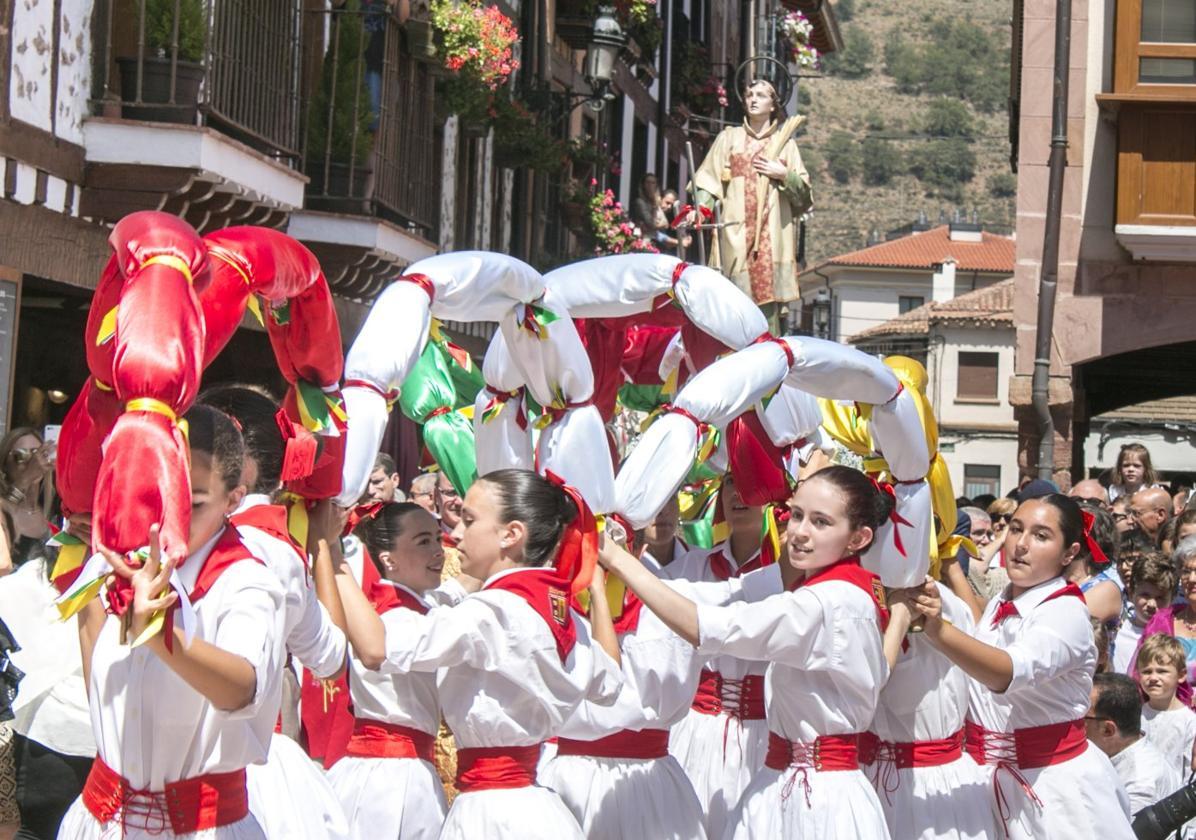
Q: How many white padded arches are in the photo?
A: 3